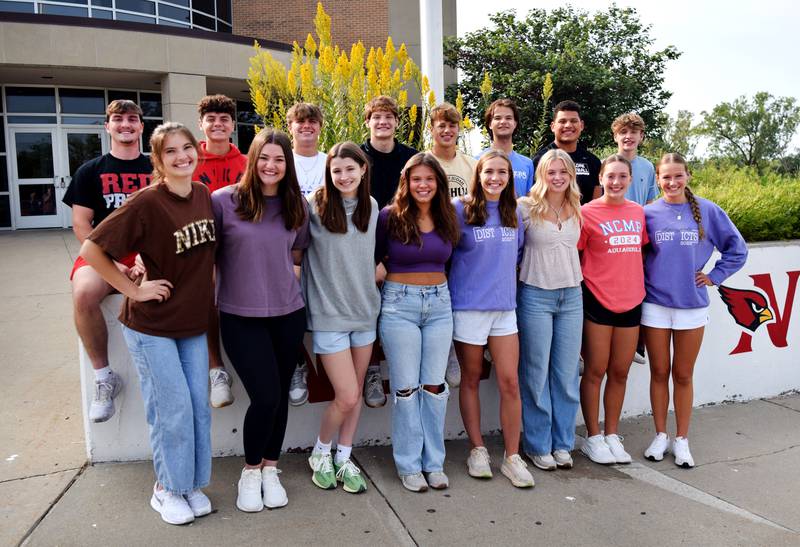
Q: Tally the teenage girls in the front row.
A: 8